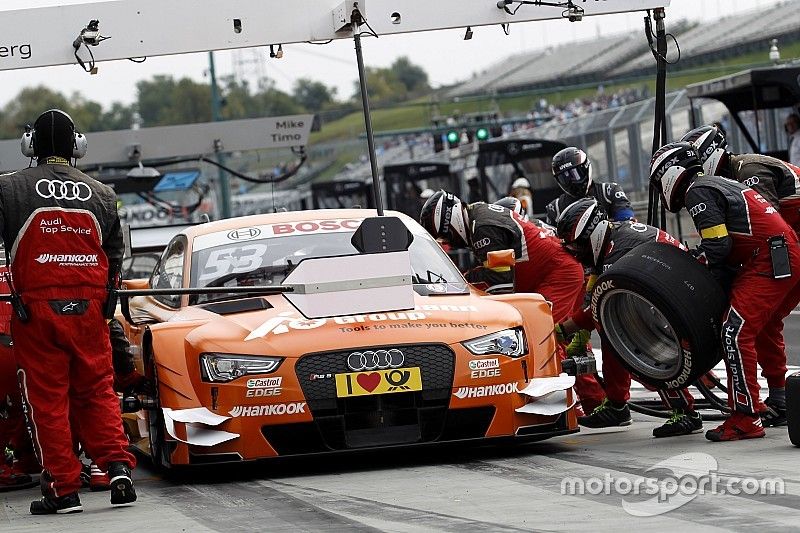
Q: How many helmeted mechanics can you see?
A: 6